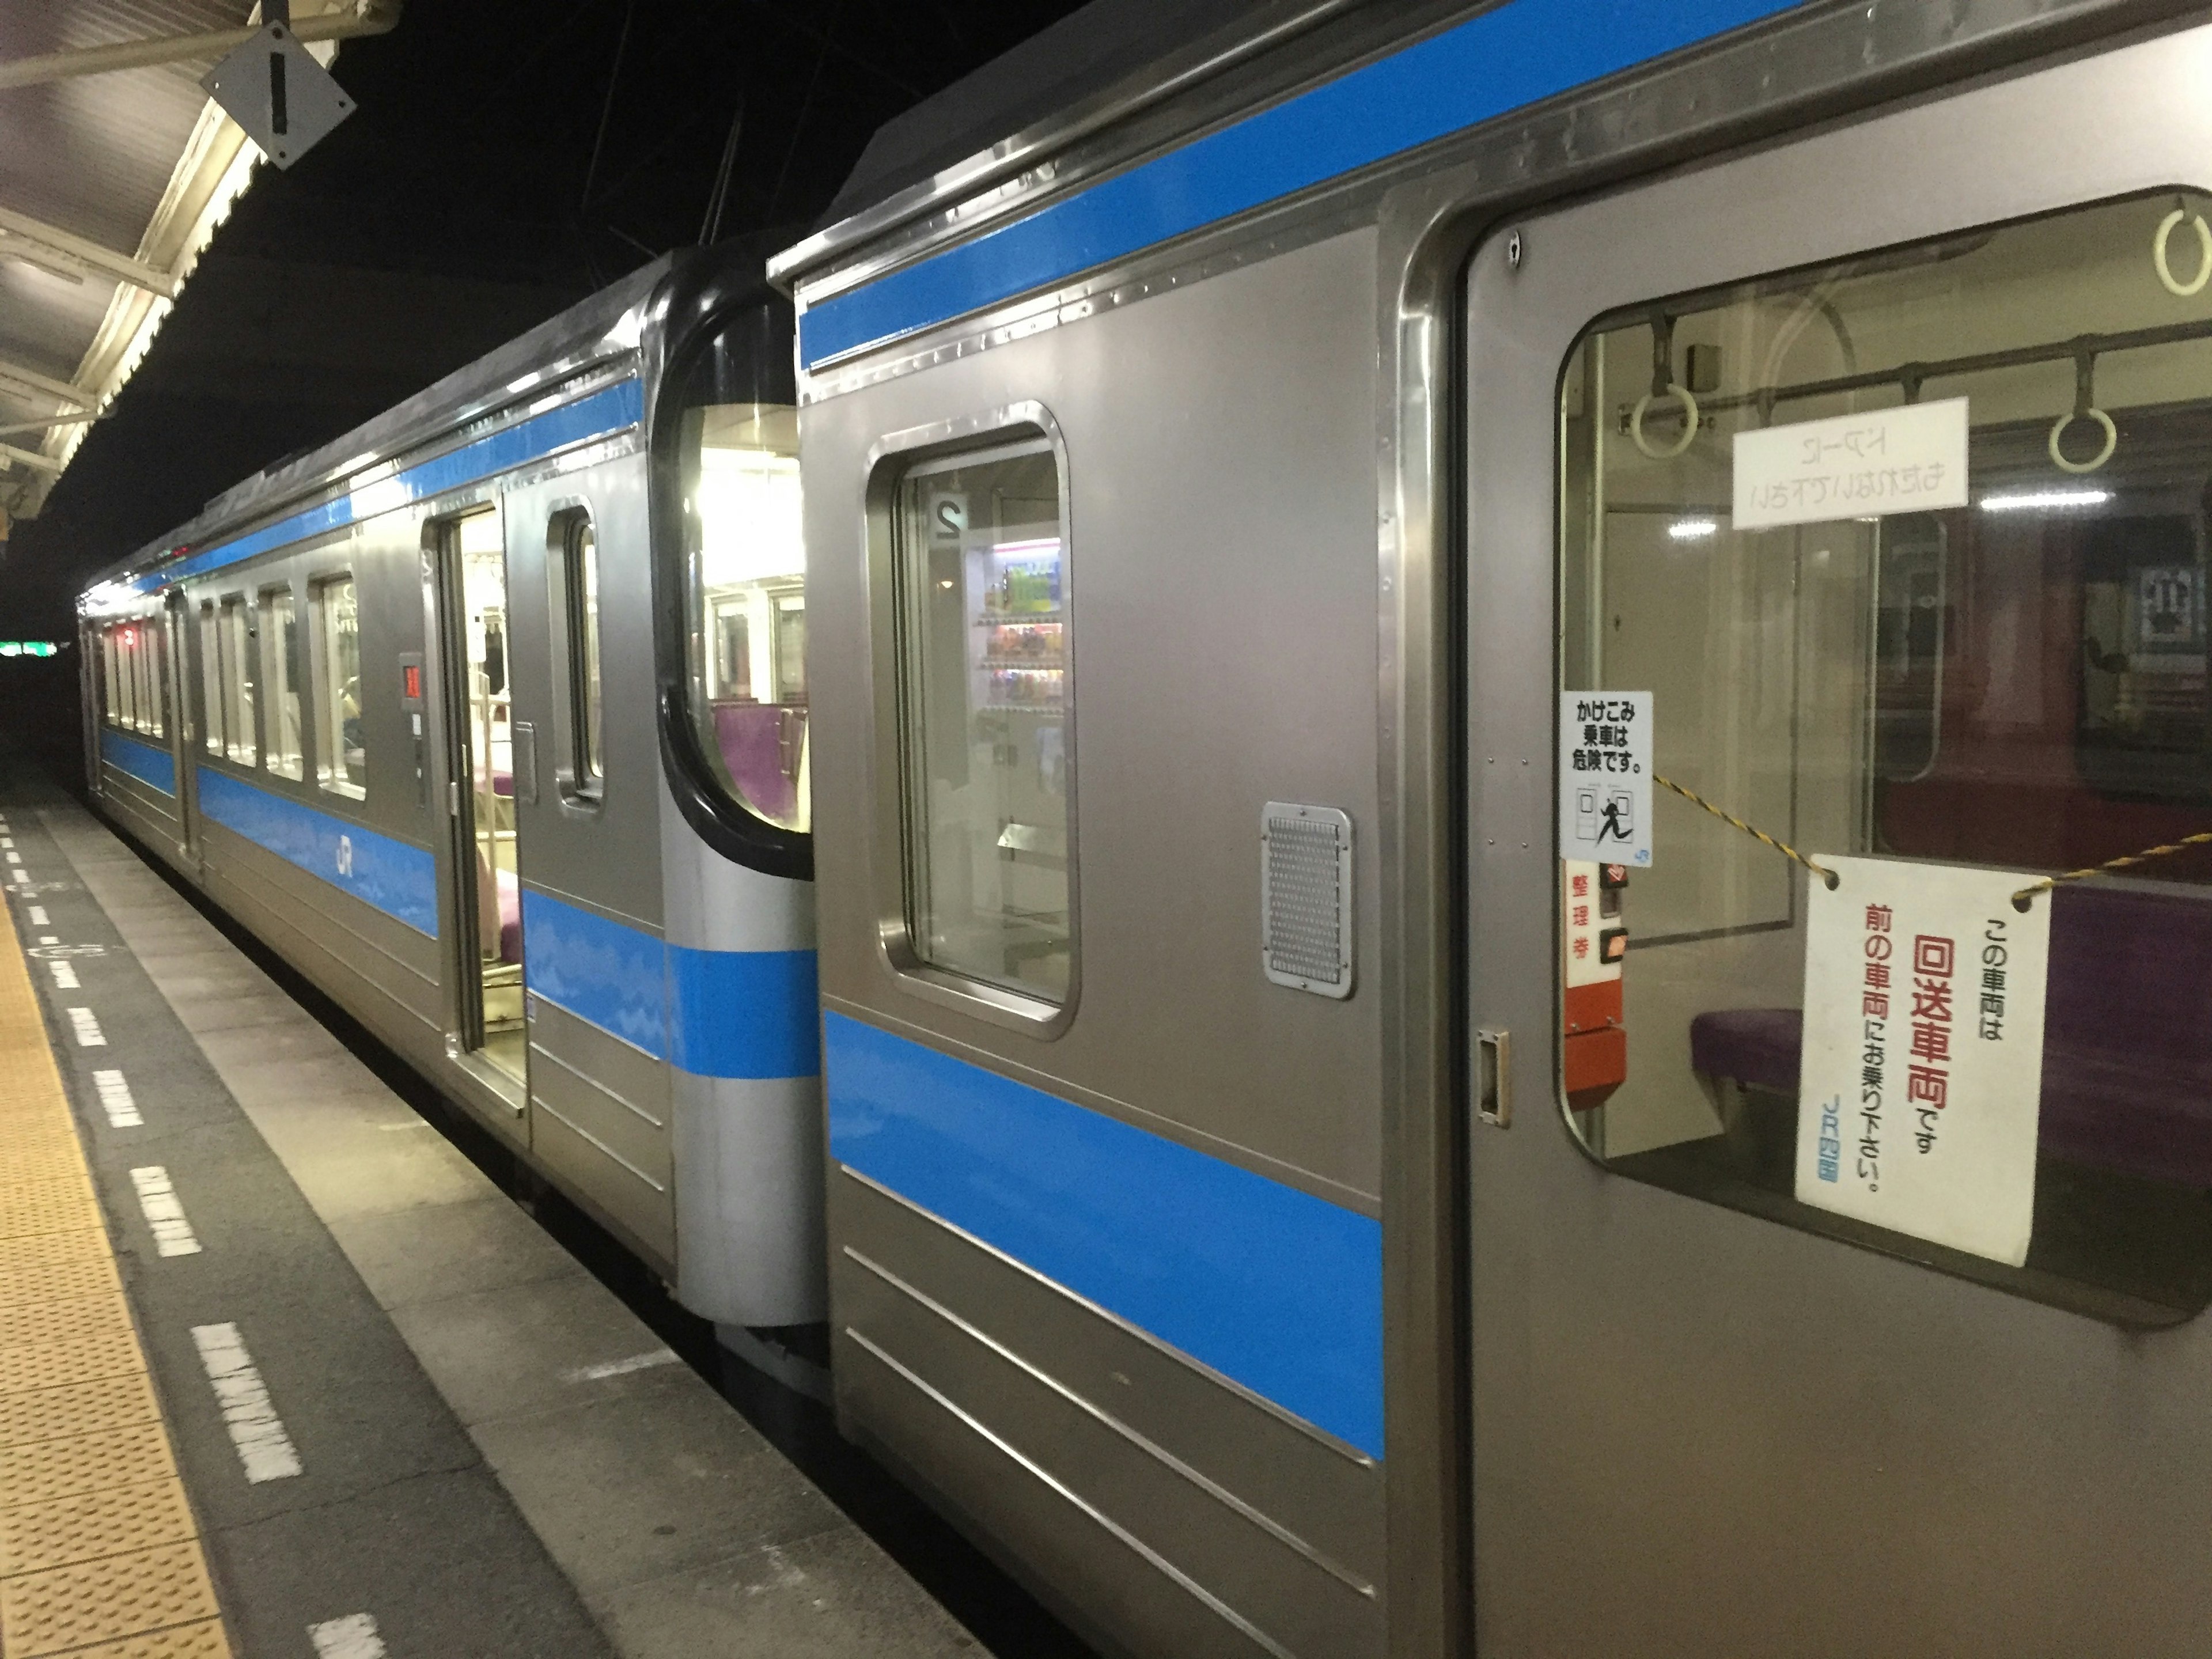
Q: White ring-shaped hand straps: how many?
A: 3